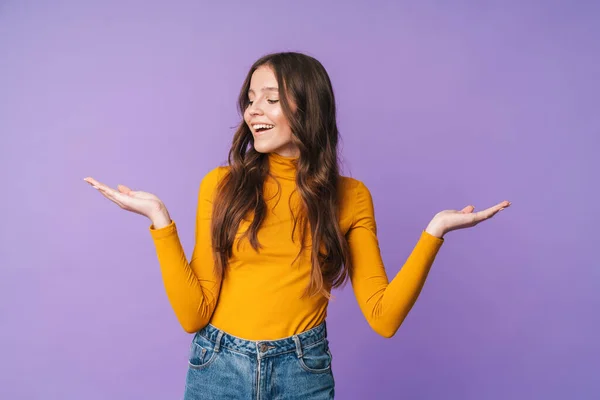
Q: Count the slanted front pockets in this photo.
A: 2